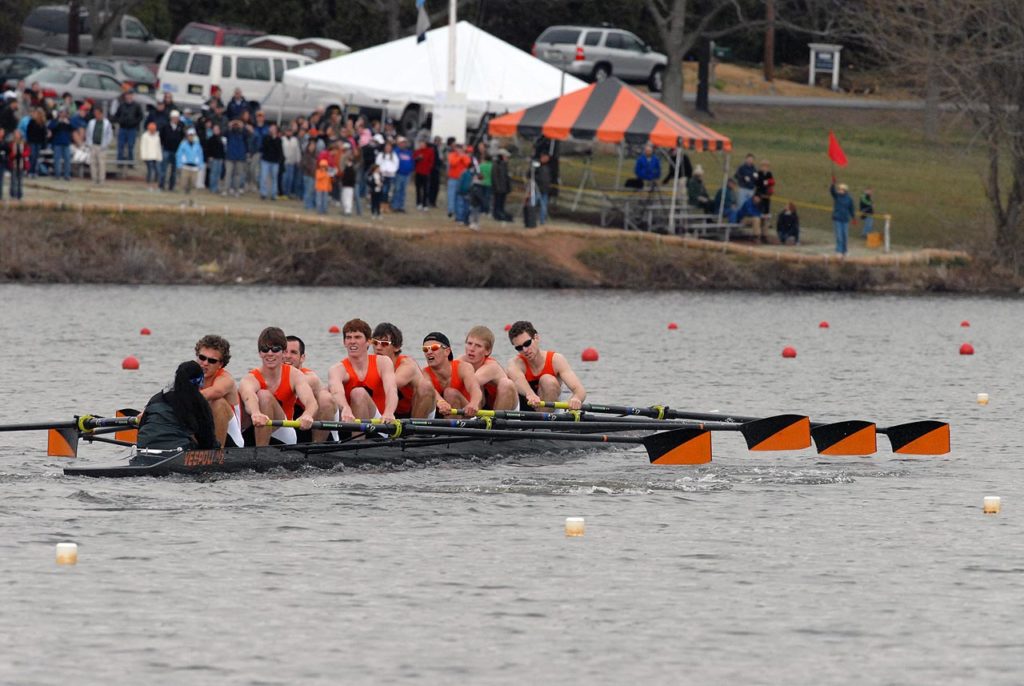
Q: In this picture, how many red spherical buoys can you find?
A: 10